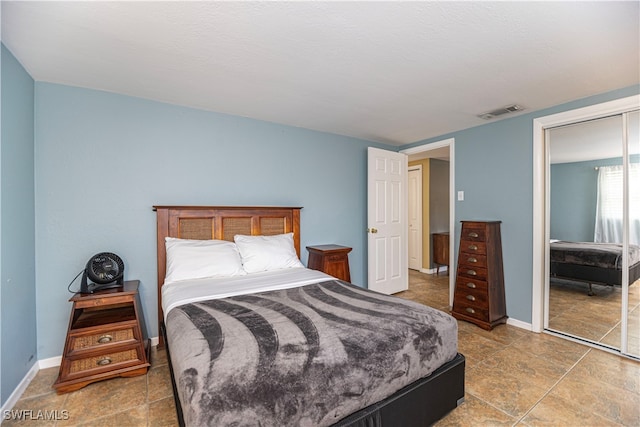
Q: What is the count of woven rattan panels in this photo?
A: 5